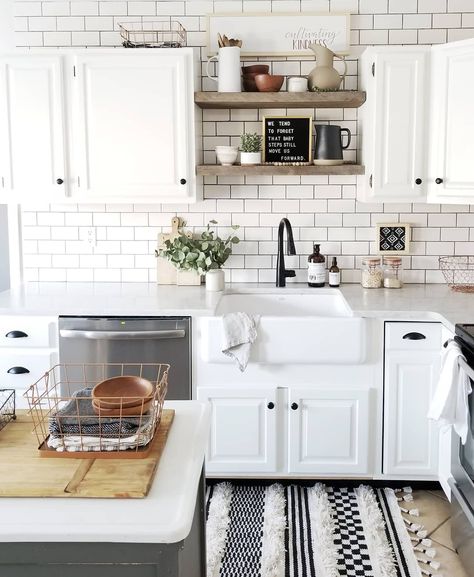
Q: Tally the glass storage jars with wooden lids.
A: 2